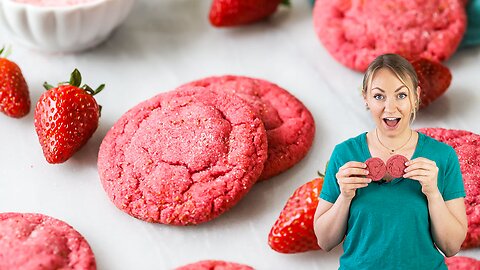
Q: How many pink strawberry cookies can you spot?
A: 9